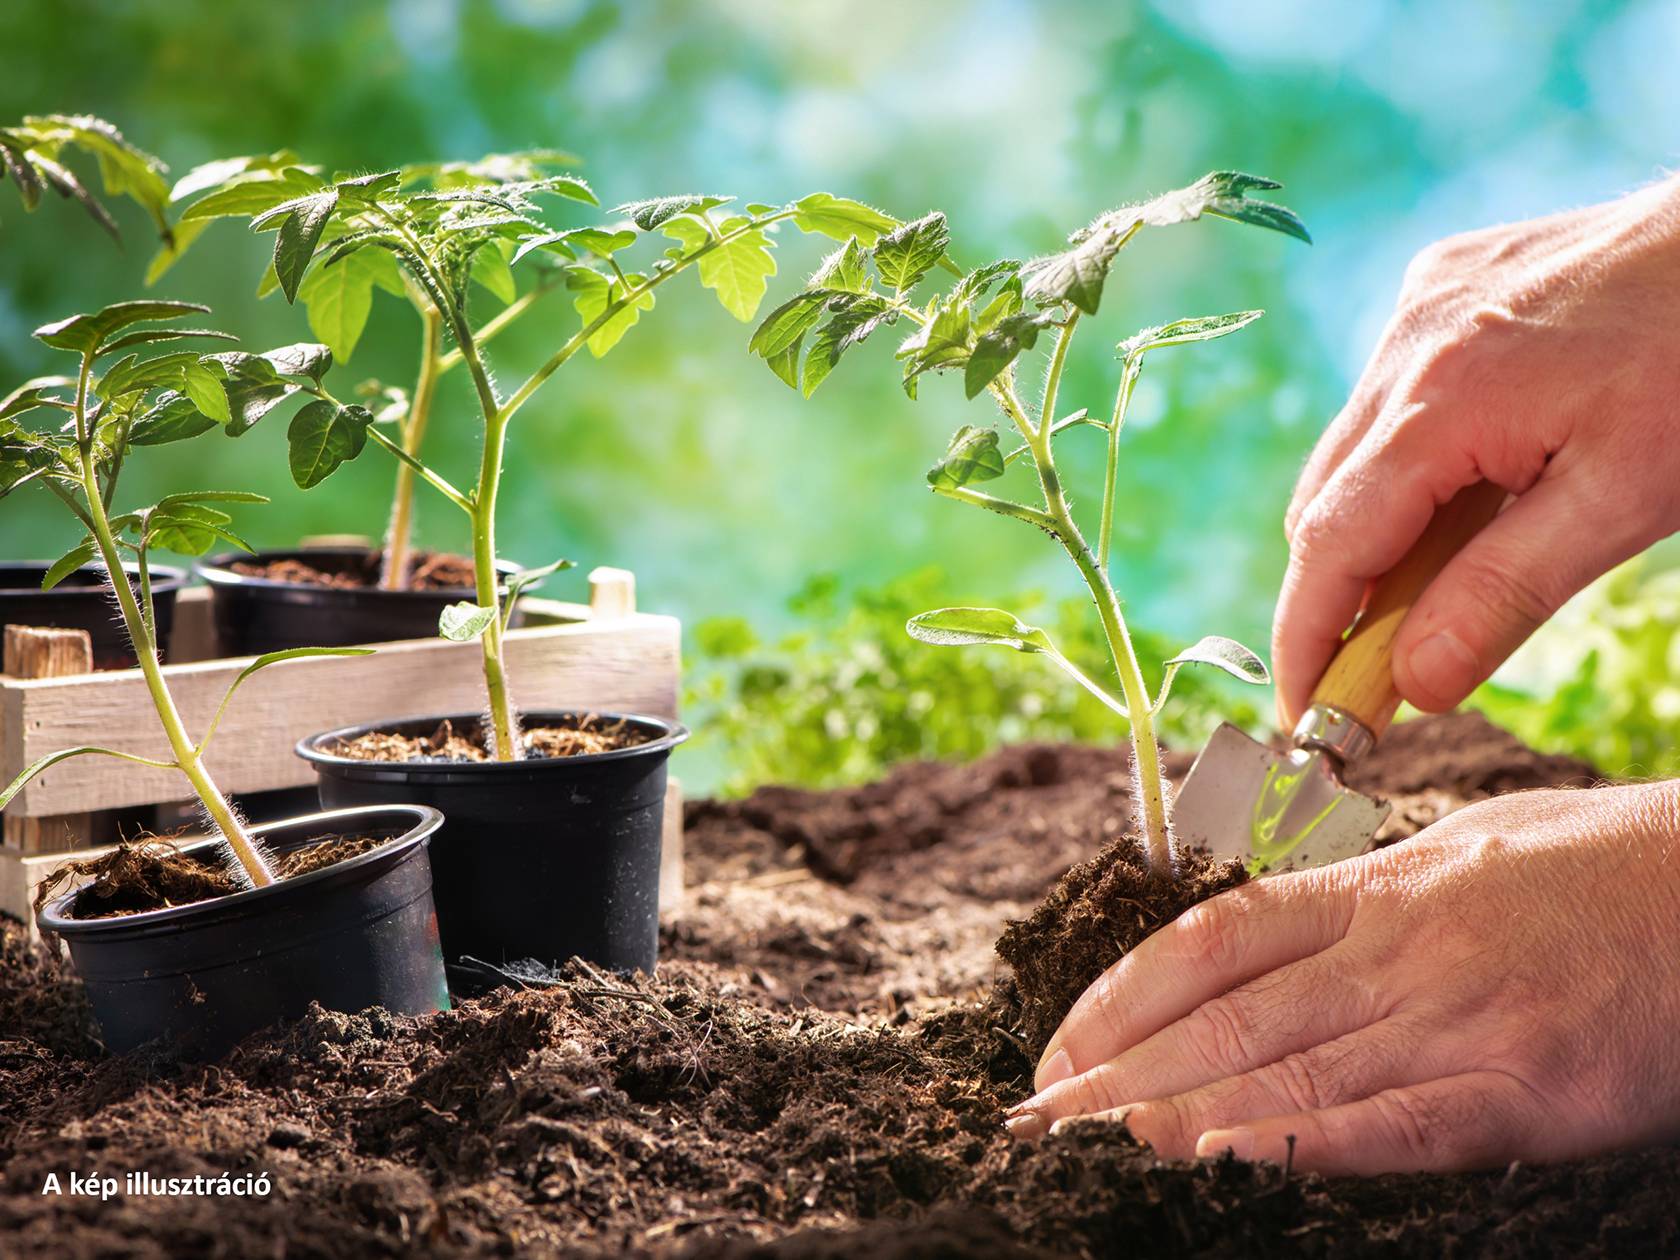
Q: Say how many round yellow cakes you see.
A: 0